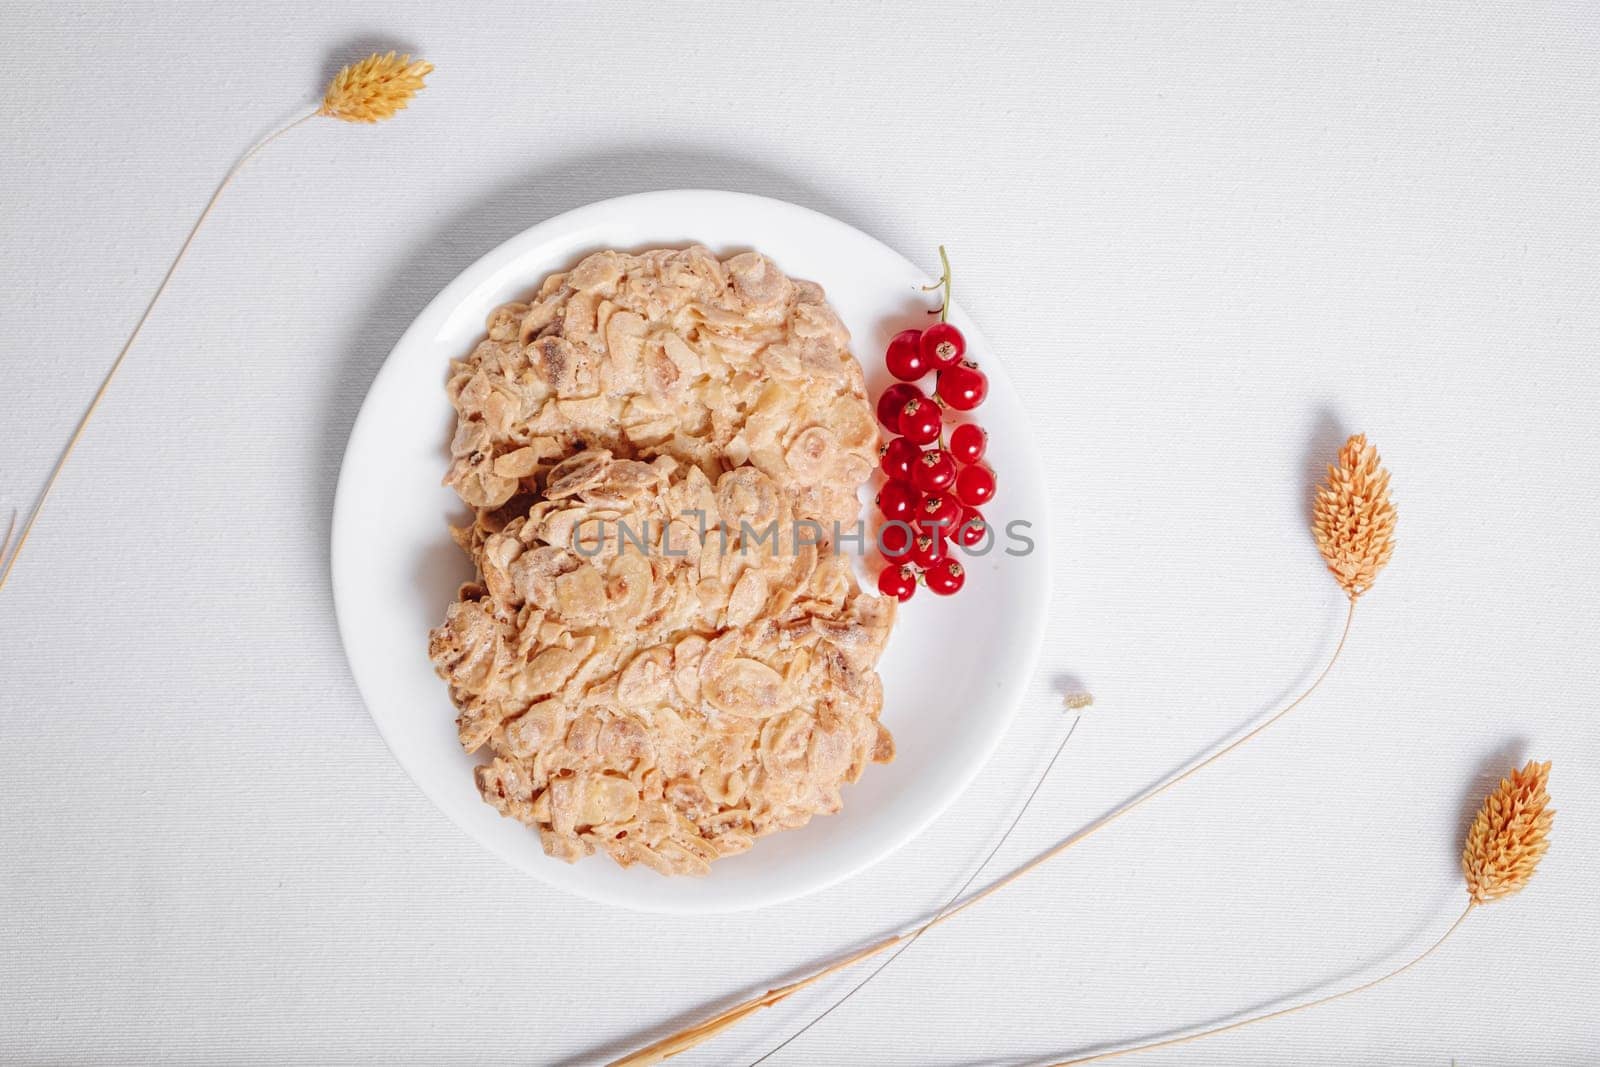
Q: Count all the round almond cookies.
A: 3